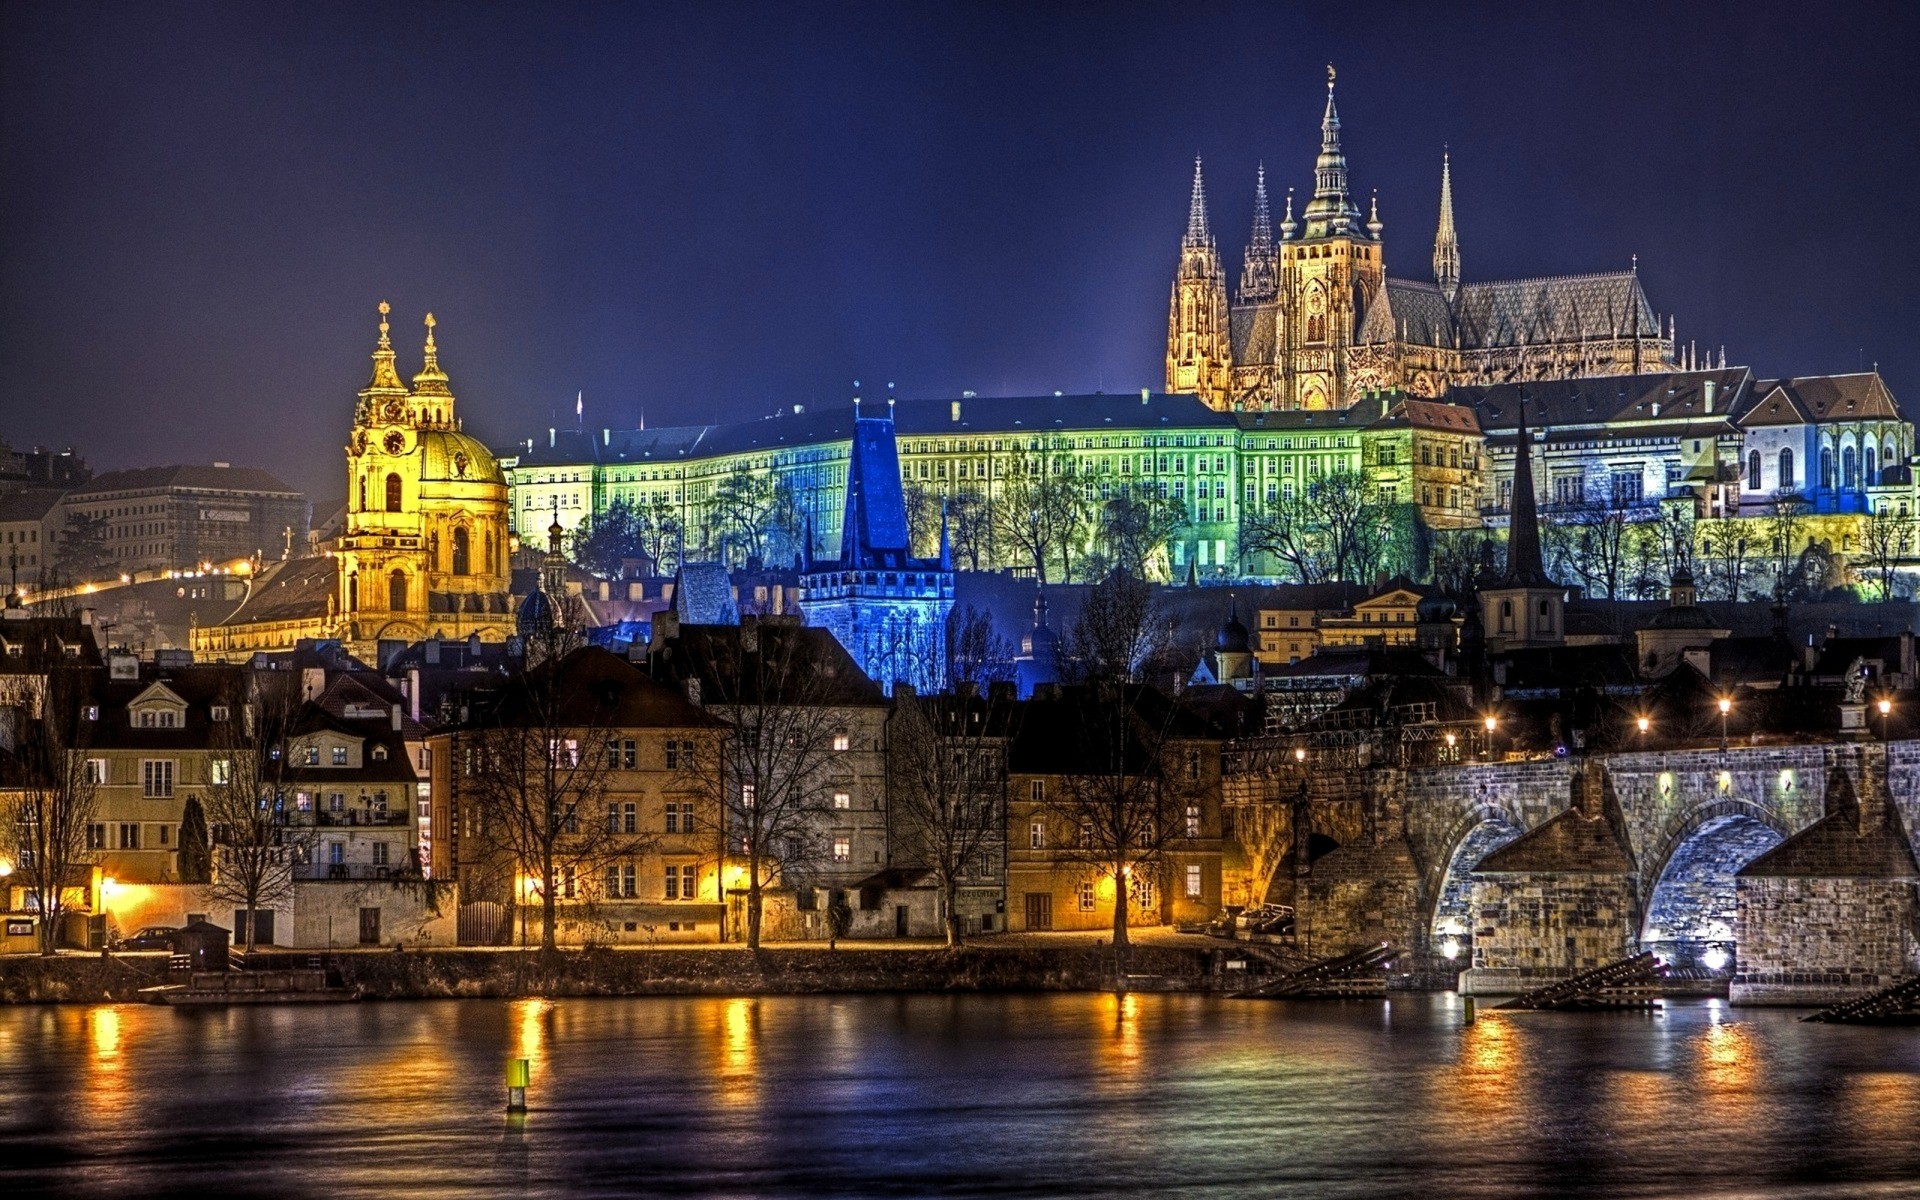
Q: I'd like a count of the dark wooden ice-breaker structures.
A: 3